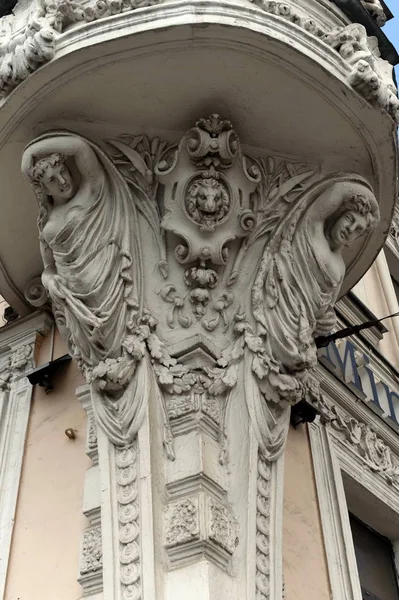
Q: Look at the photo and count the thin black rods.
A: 1